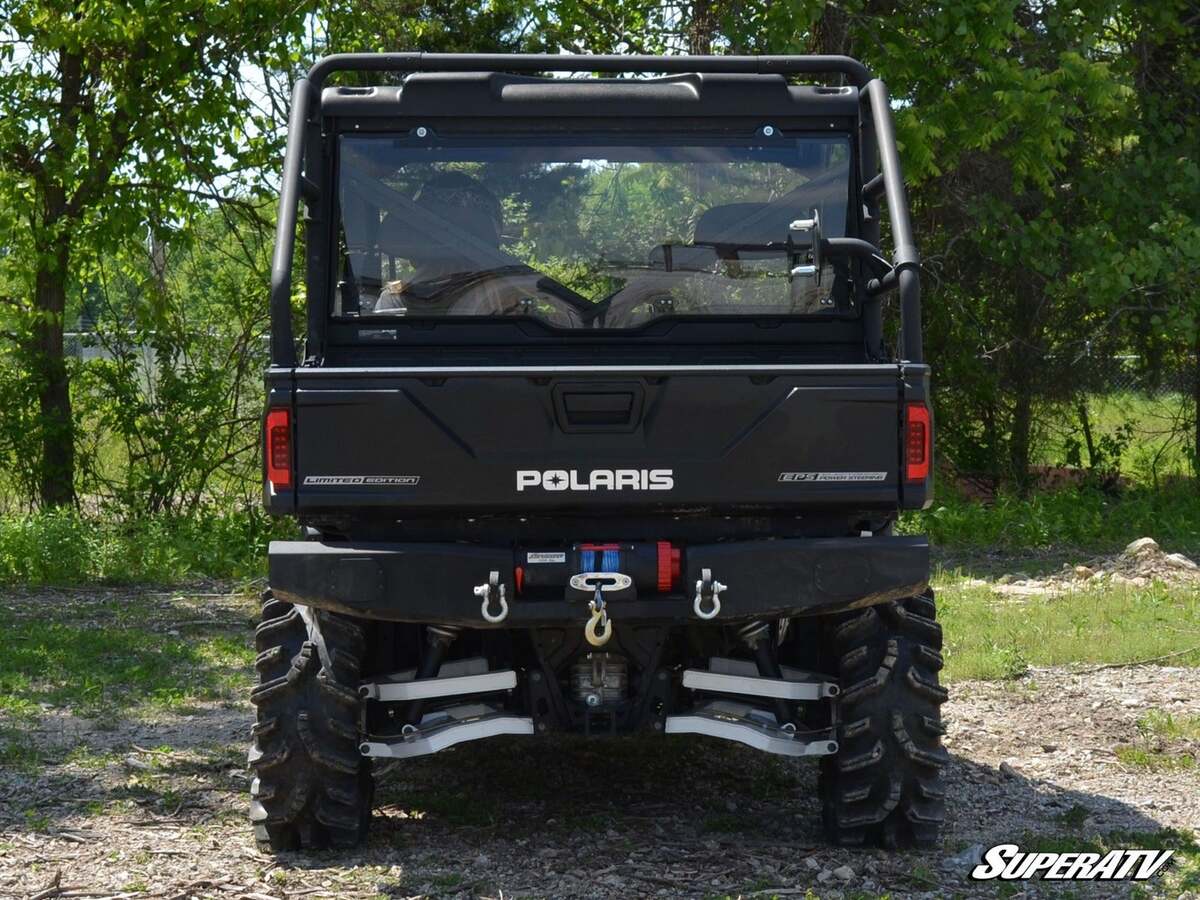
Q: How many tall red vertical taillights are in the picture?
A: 2